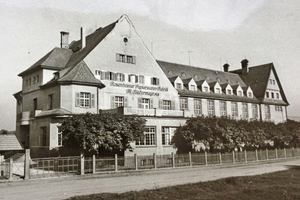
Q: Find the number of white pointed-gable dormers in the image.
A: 7